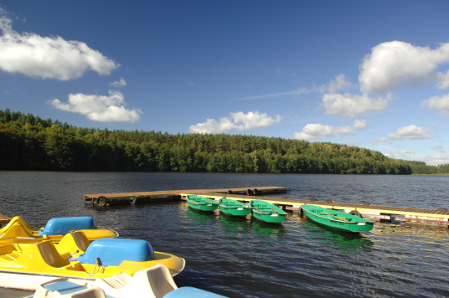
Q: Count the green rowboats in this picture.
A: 4